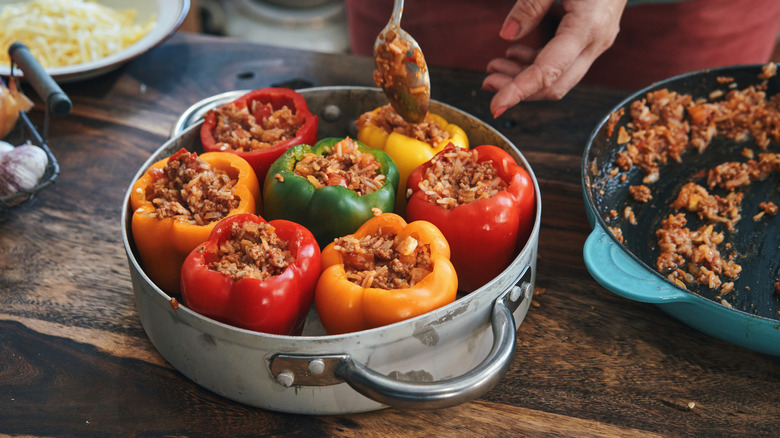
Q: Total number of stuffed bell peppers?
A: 7